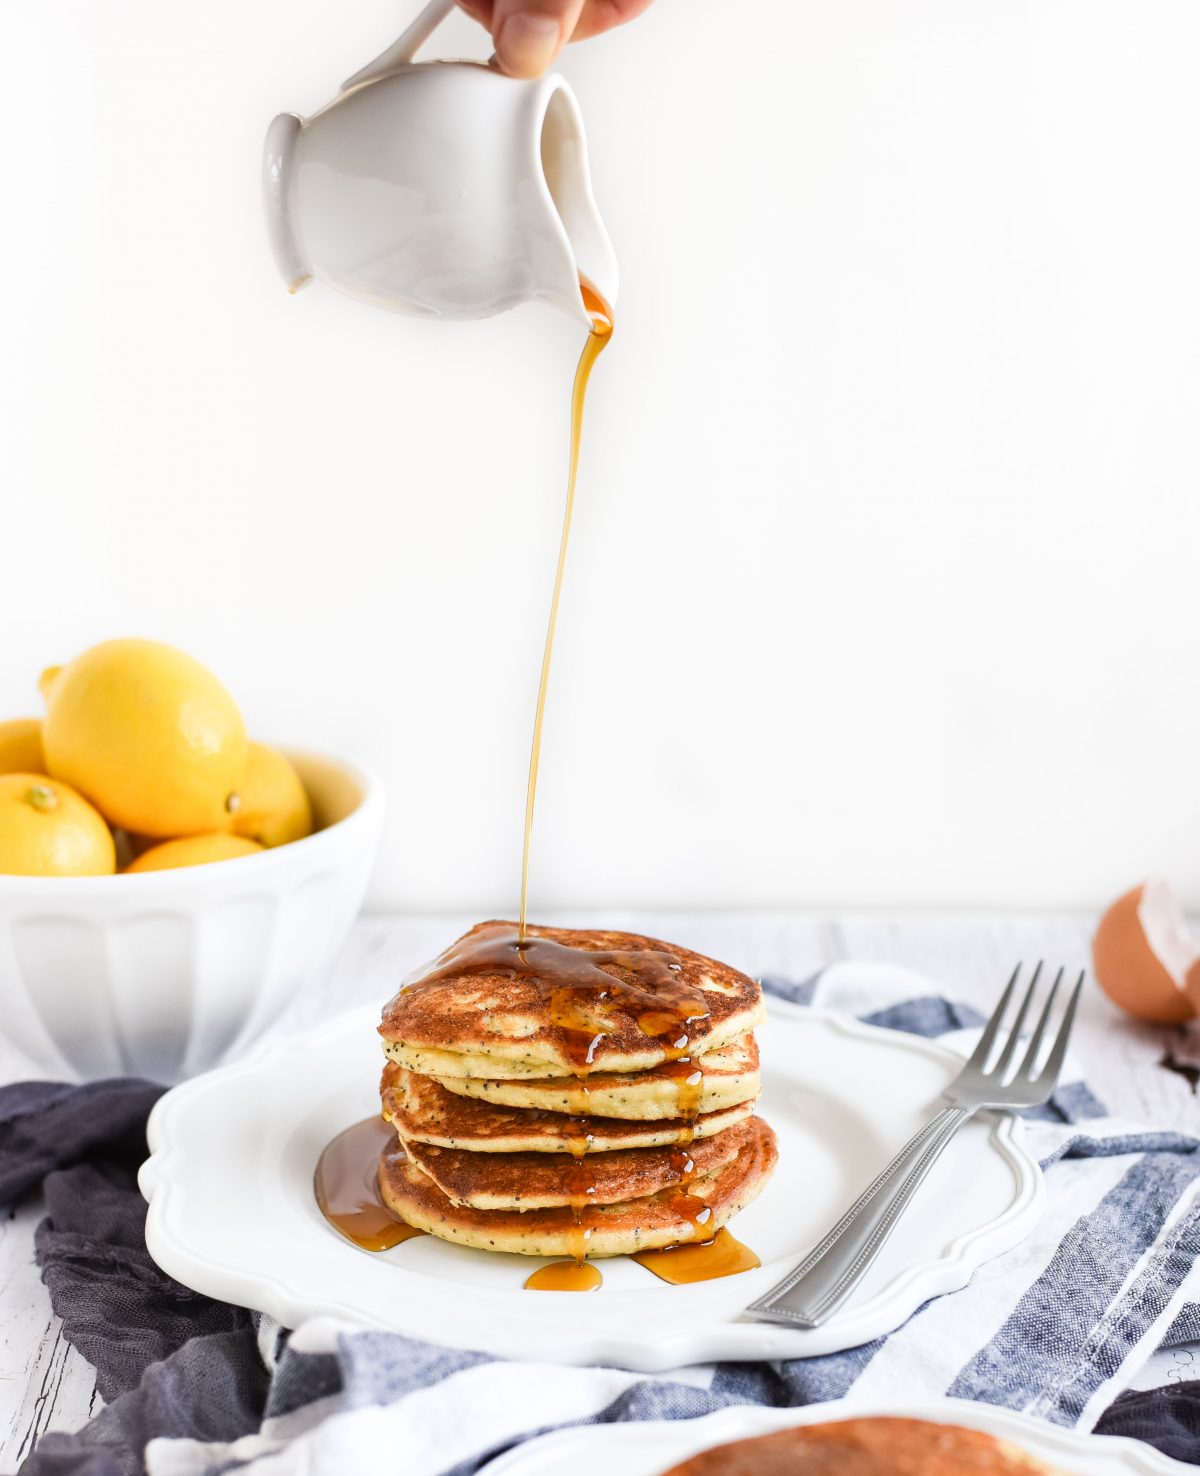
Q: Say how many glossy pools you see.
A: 3